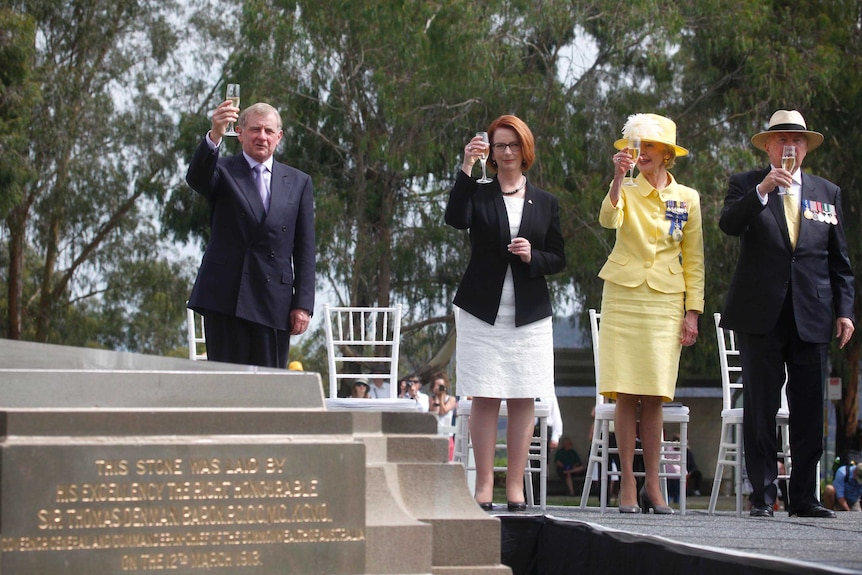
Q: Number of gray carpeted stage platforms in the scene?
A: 1